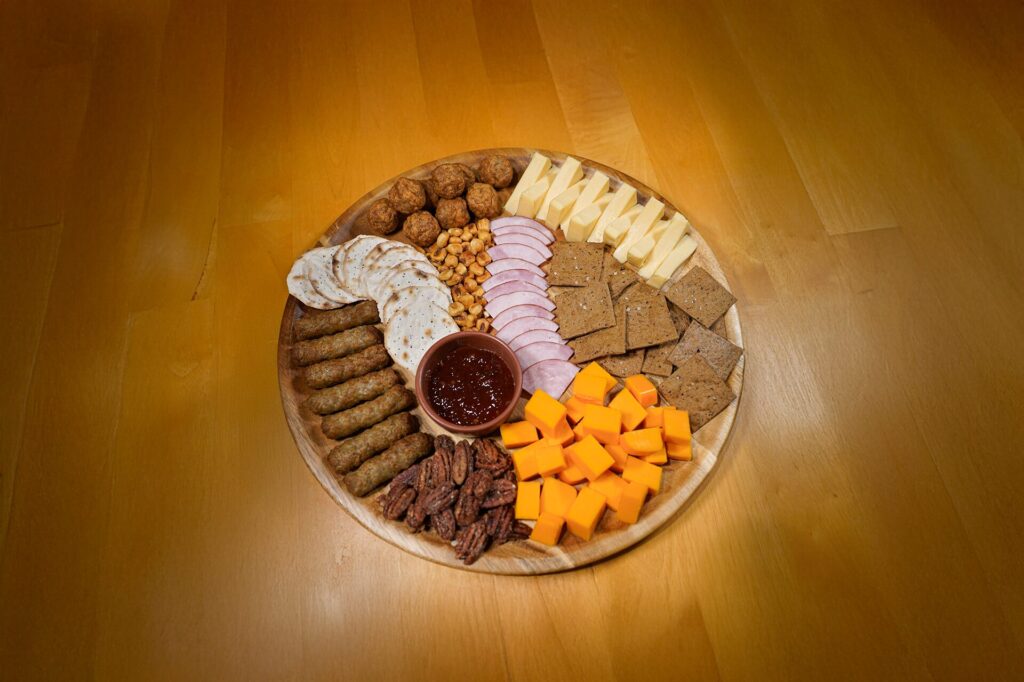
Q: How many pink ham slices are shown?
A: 13